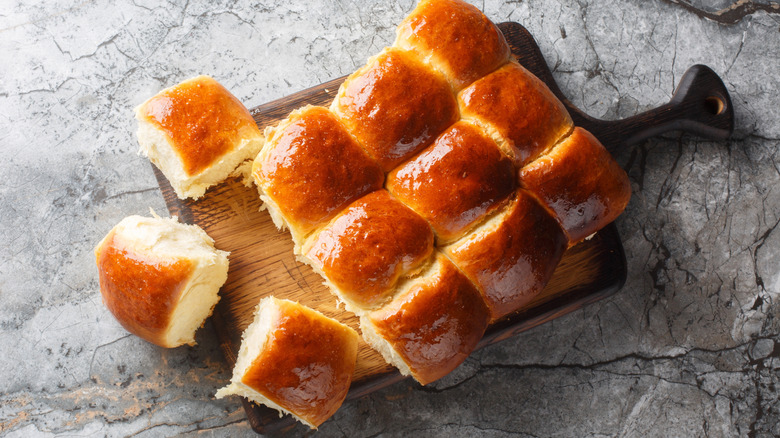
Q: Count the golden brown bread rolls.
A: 12